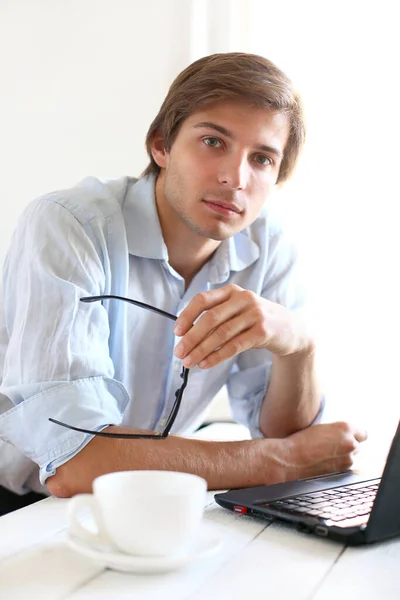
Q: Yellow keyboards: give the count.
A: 0